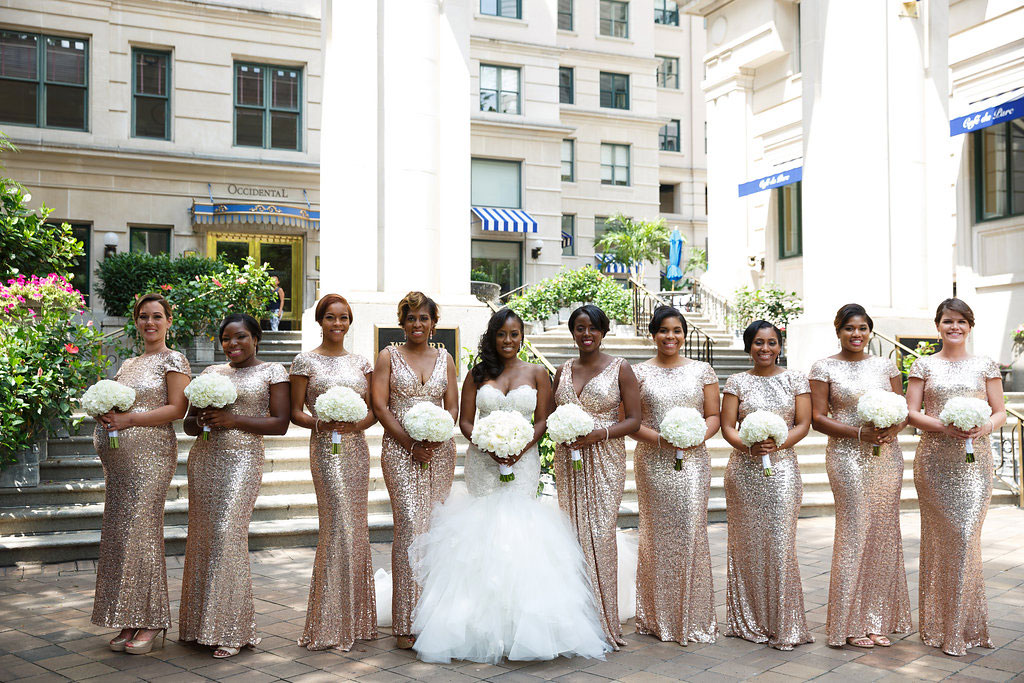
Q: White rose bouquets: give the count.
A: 10